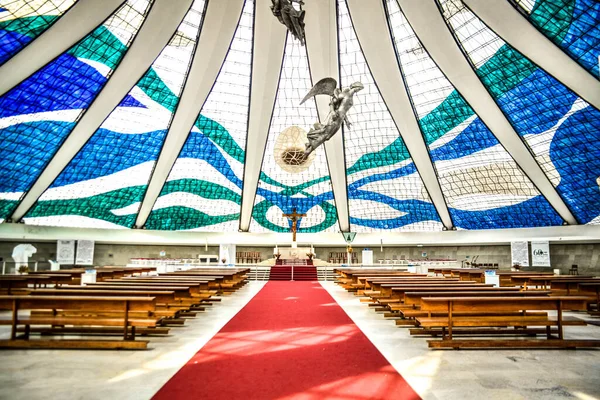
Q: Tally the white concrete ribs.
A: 8